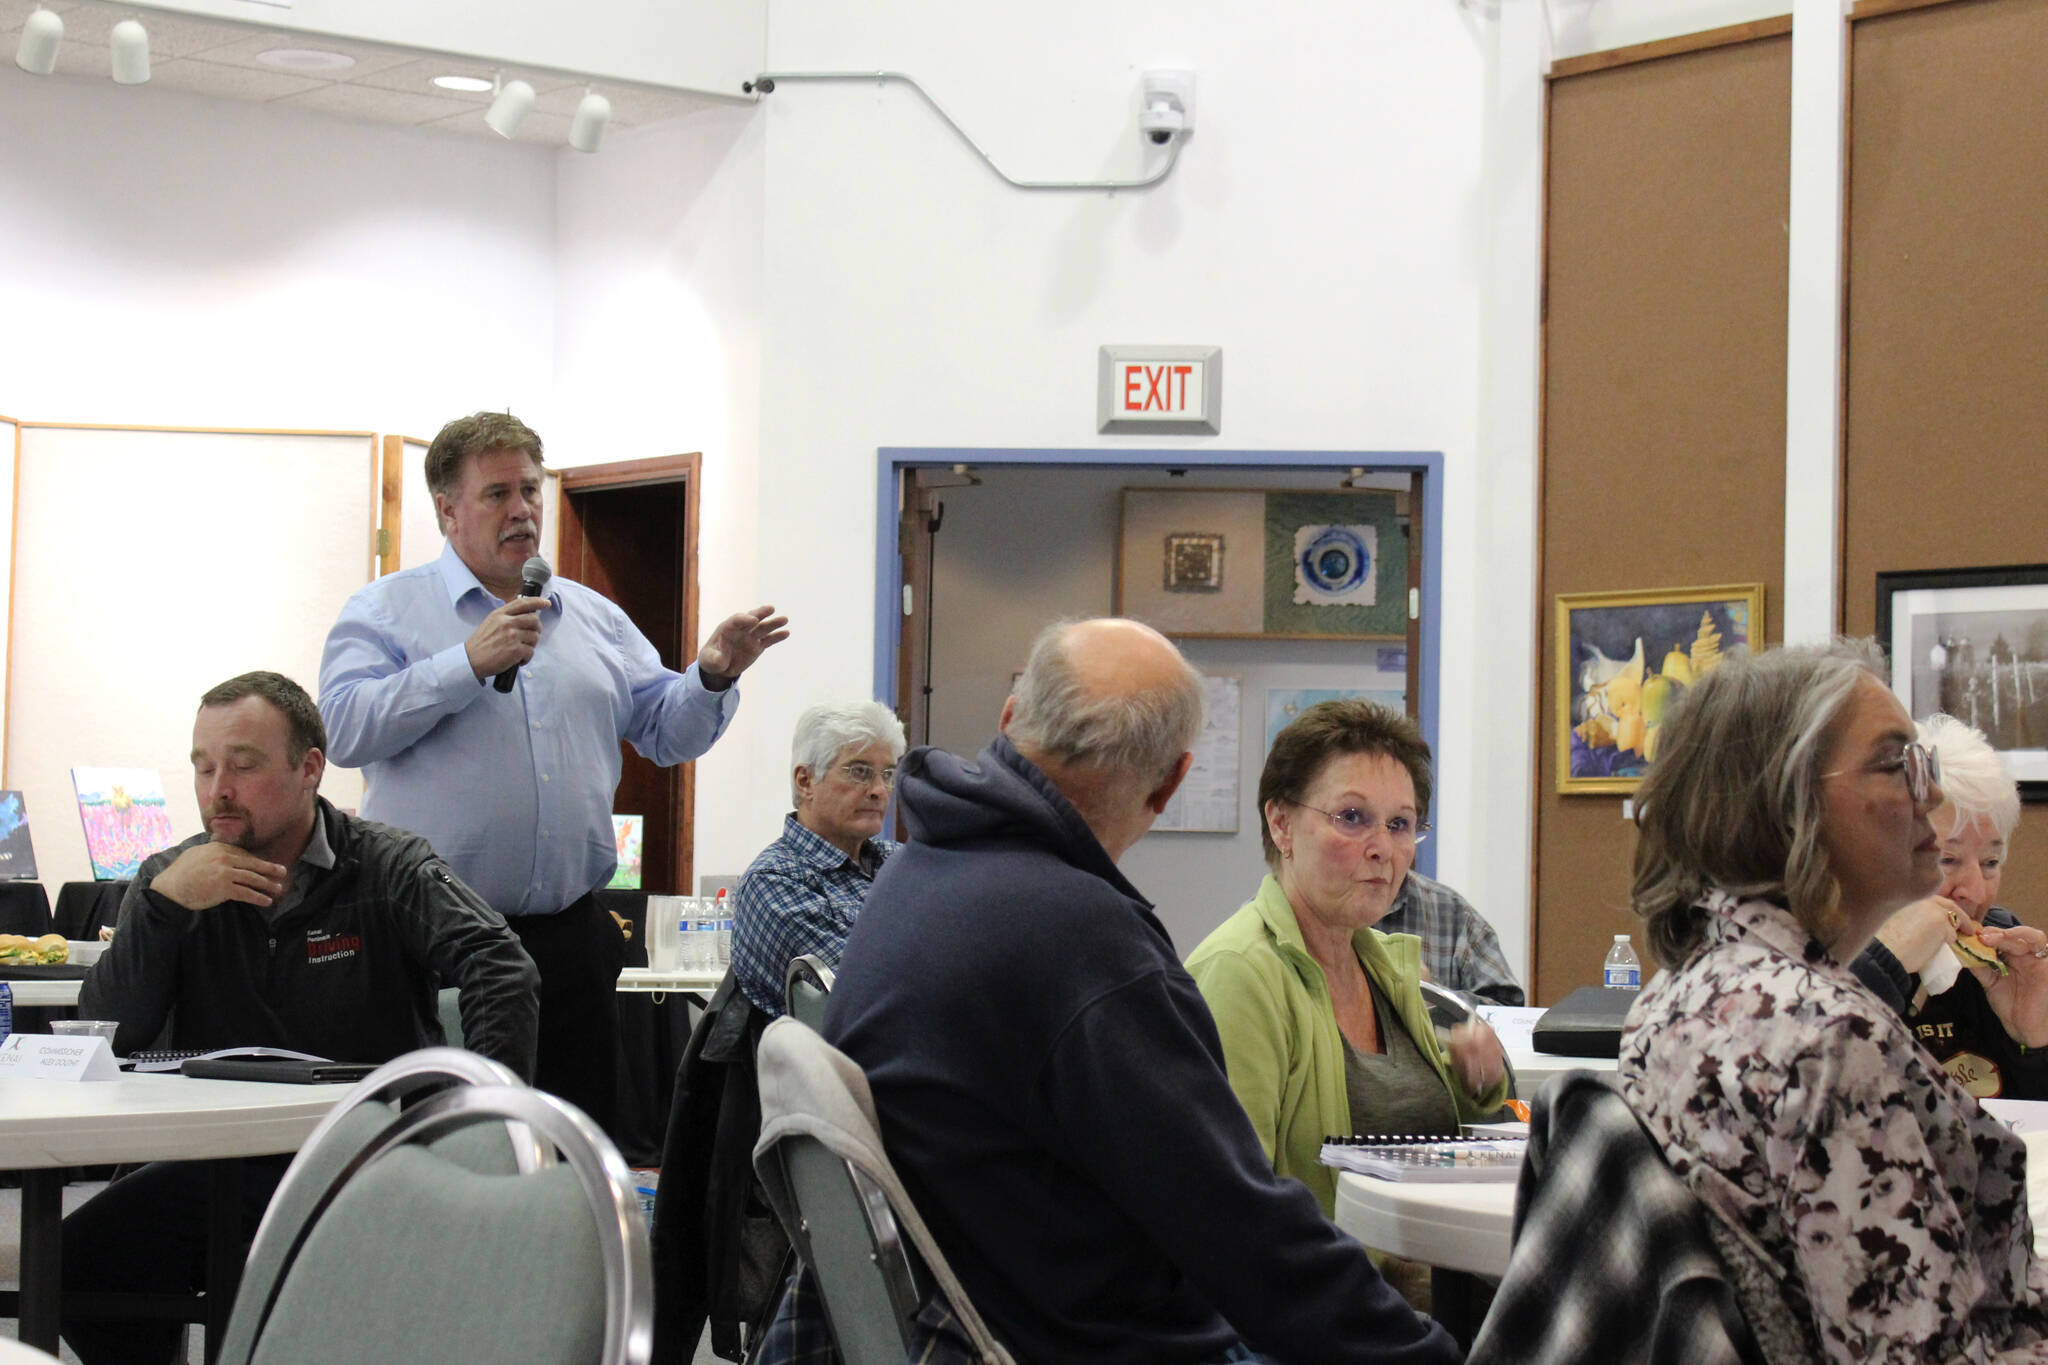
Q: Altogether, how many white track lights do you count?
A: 4